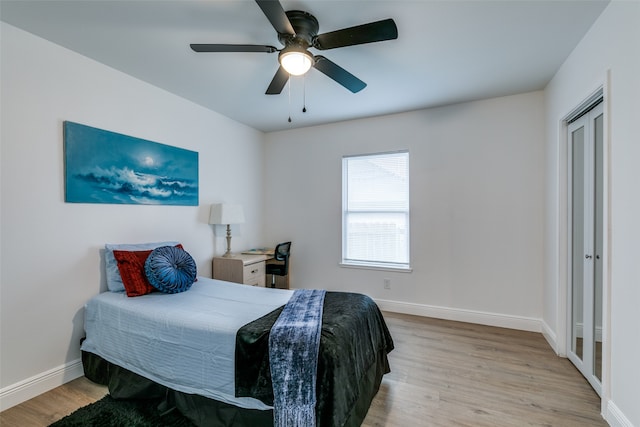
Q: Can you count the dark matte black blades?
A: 5